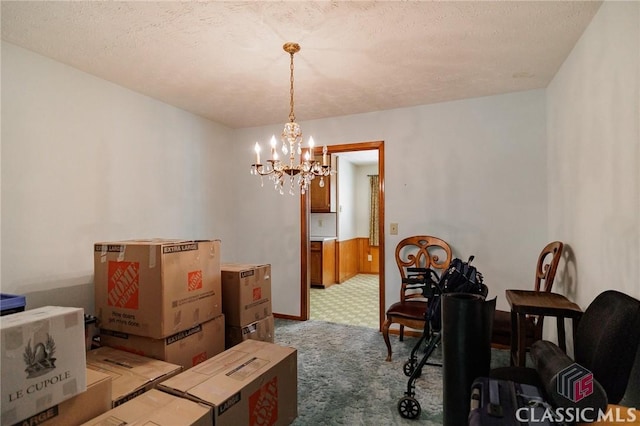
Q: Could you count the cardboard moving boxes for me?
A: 9